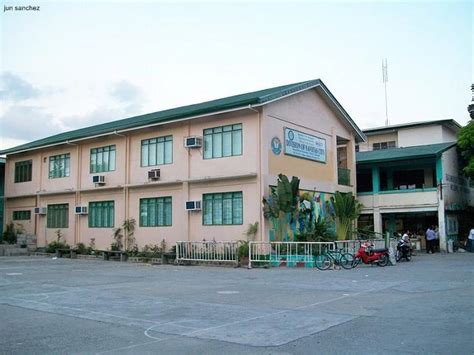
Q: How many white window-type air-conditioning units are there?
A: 6